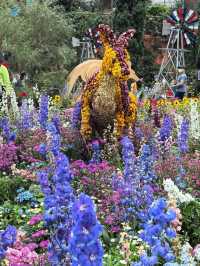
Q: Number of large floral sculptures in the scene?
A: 1